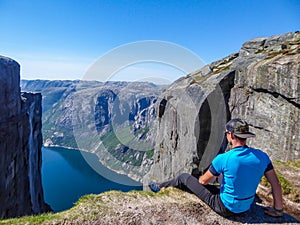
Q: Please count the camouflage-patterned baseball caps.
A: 1